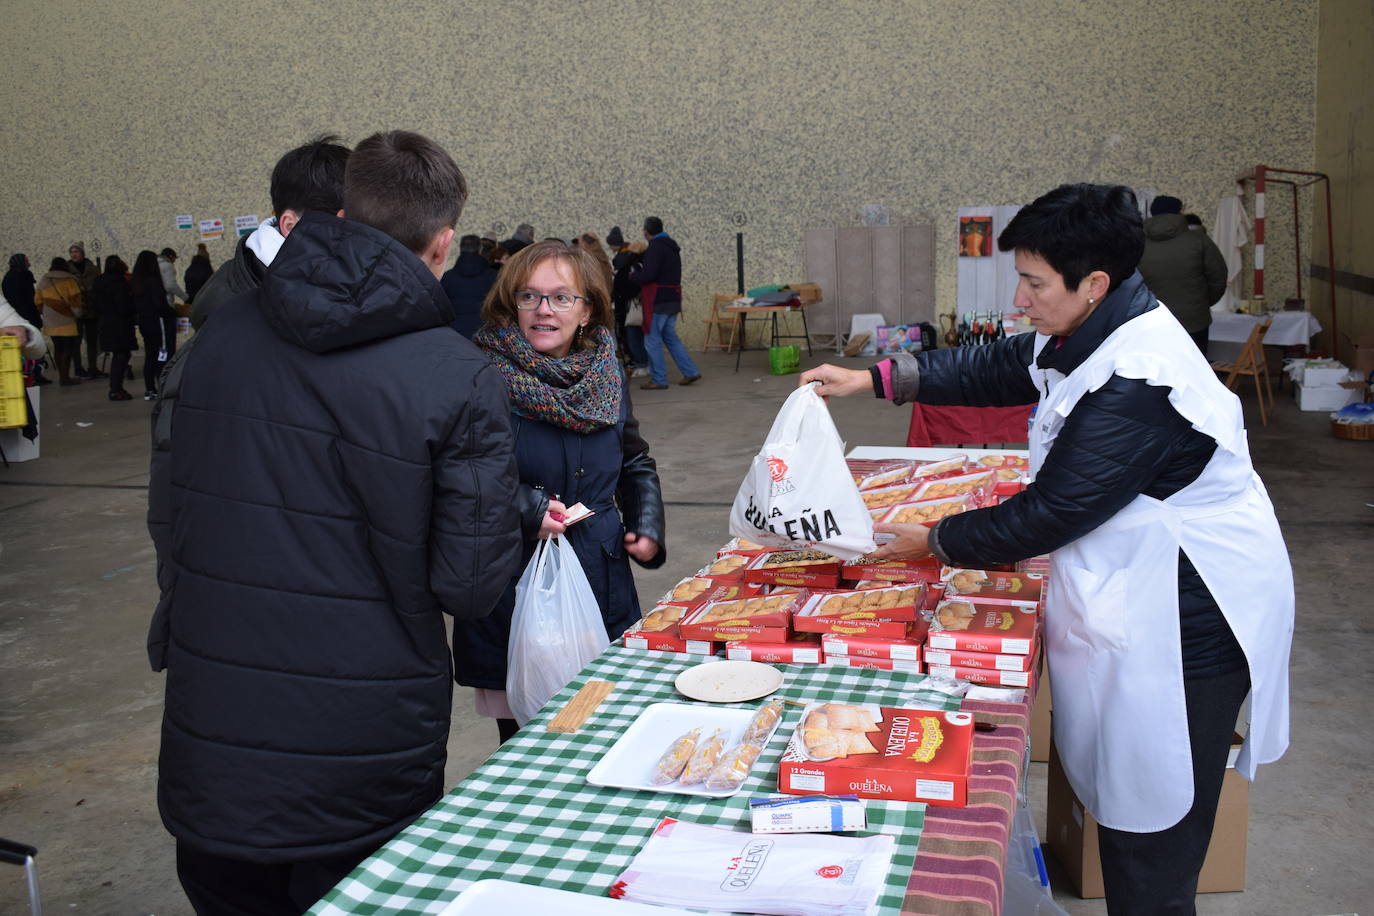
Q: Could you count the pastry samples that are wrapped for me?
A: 4